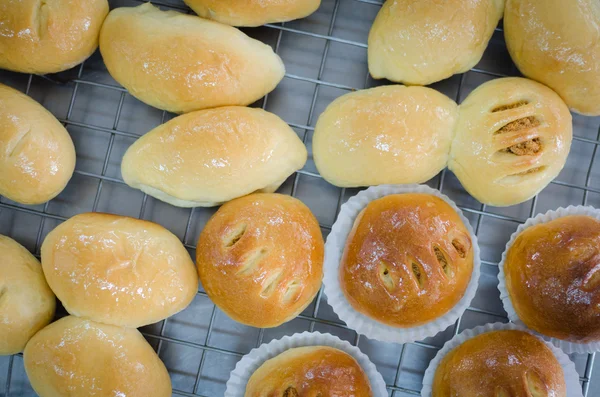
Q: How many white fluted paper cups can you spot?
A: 4